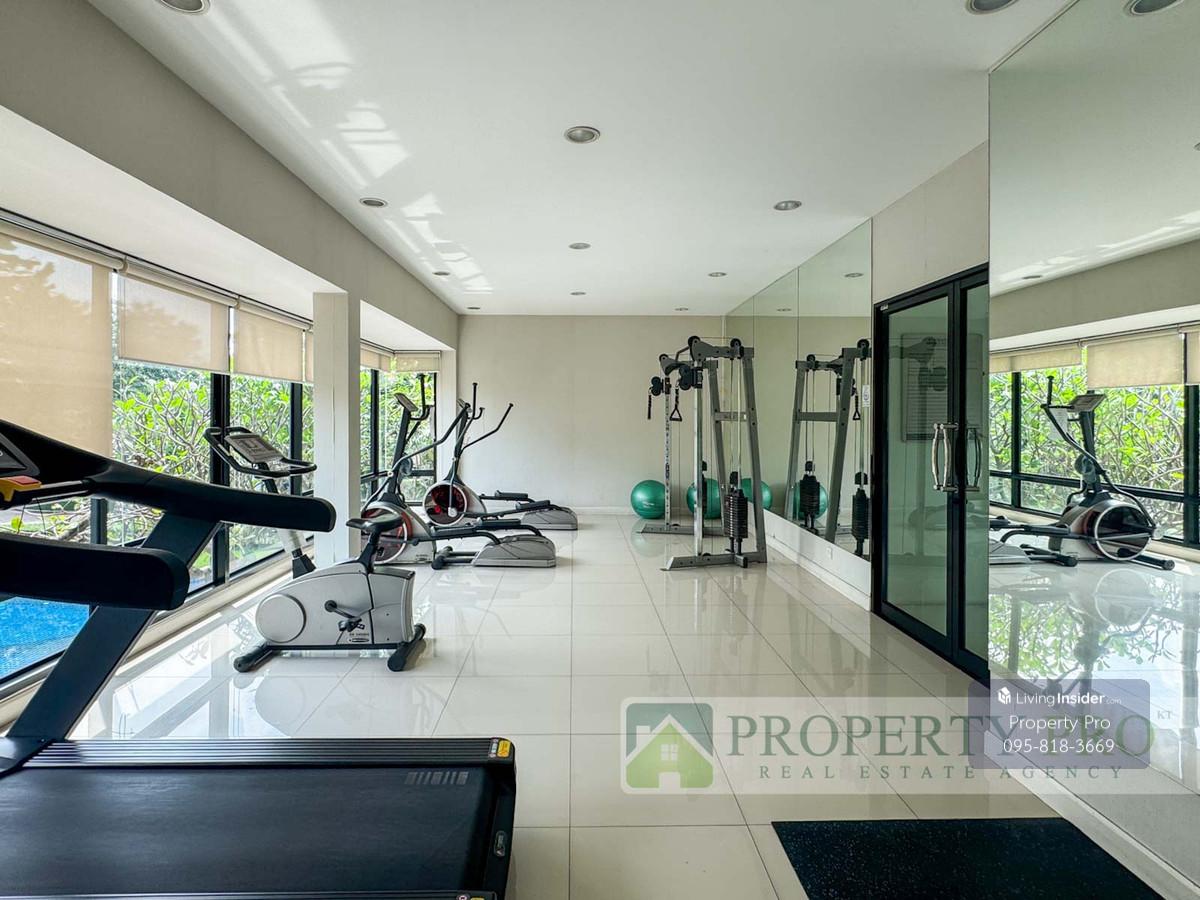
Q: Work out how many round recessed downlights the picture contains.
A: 11